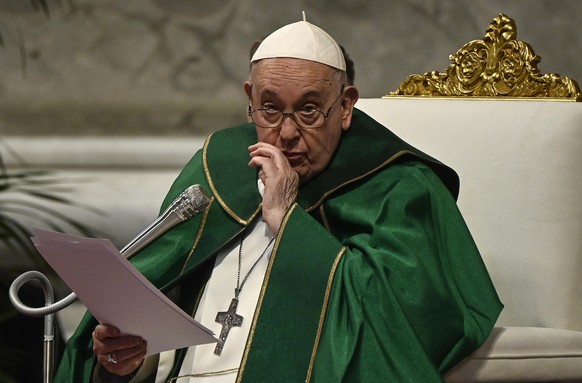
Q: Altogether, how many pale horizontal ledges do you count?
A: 1